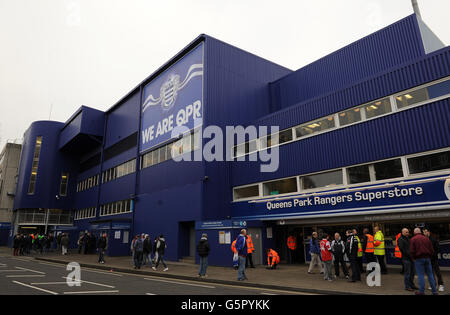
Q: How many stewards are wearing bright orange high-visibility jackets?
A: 6